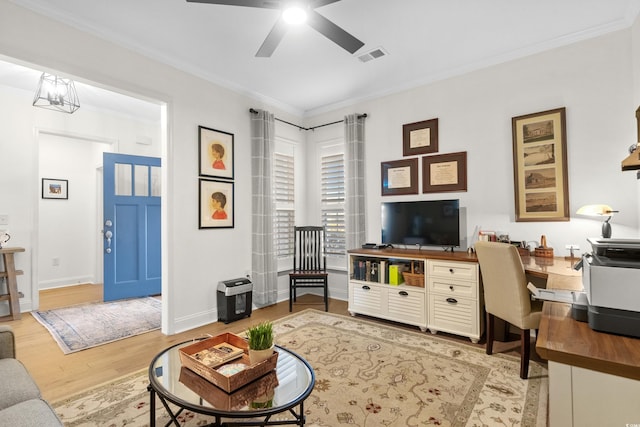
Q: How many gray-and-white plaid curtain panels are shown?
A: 2